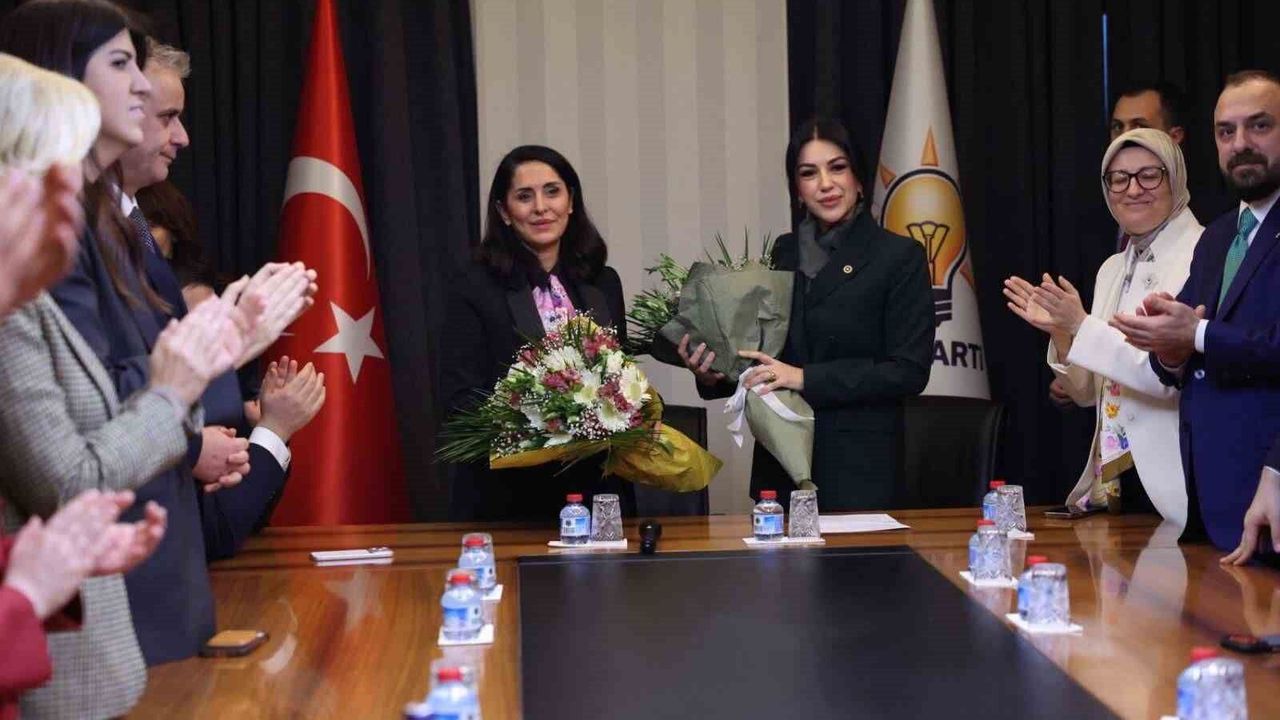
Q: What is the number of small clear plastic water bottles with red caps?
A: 9